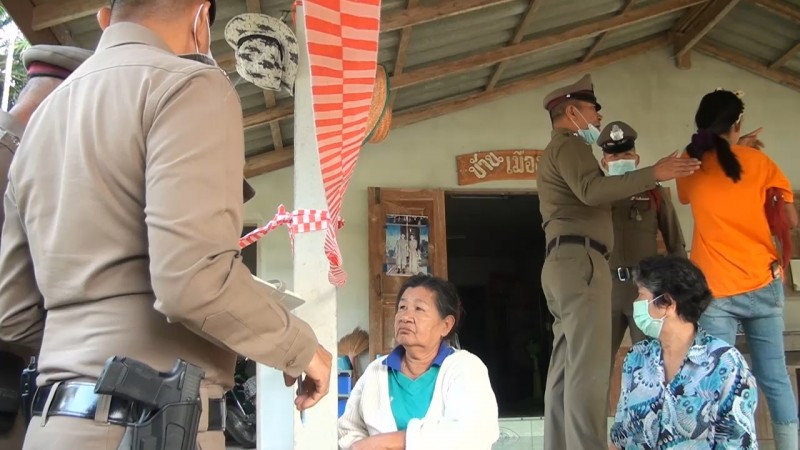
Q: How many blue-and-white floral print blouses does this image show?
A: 1